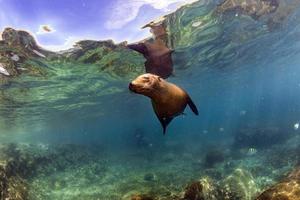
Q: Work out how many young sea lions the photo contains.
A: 1